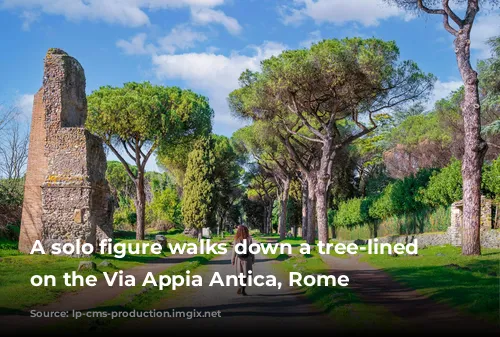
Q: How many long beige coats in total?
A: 1